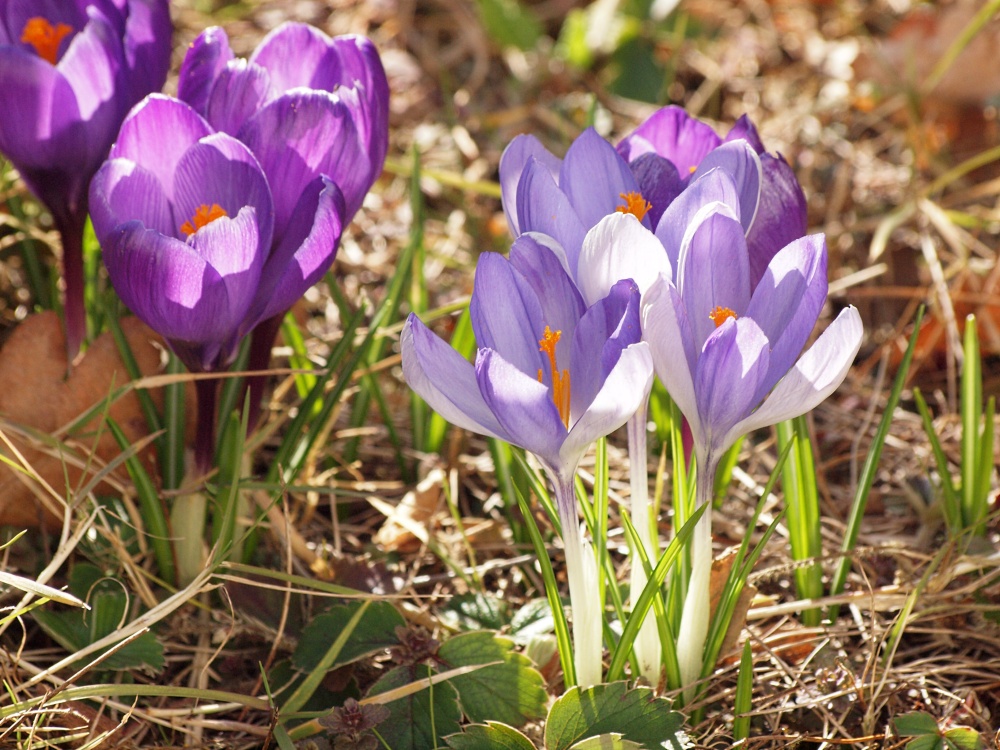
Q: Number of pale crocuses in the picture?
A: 3